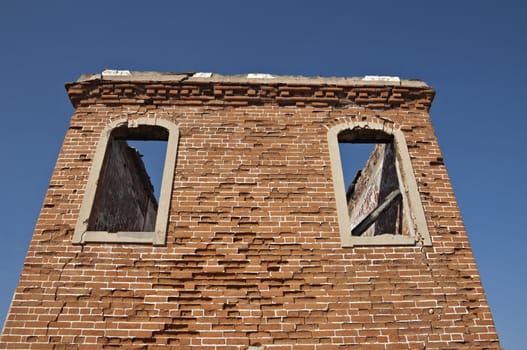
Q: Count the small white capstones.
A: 4